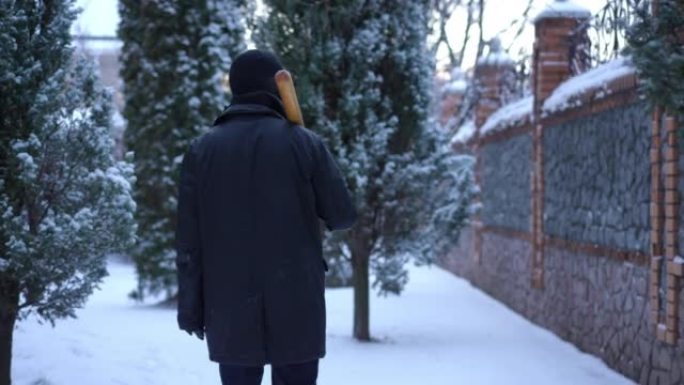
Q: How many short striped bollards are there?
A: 0